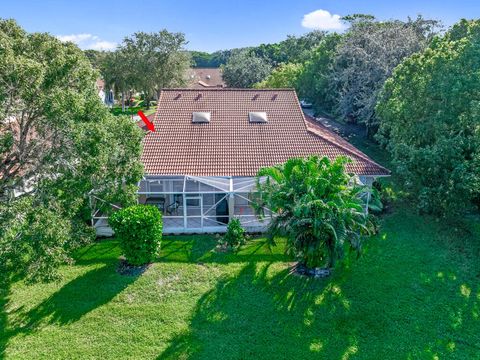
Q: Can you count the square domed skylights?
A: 2